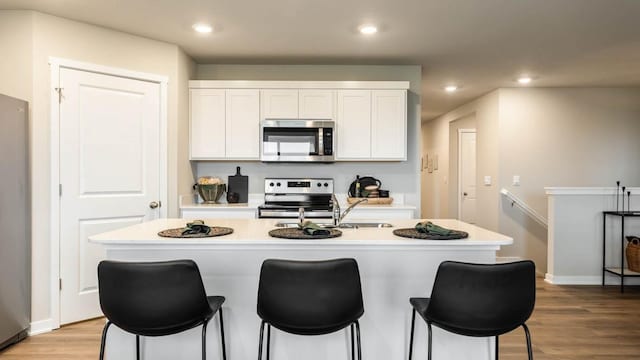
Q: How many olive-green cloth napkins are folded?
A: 3